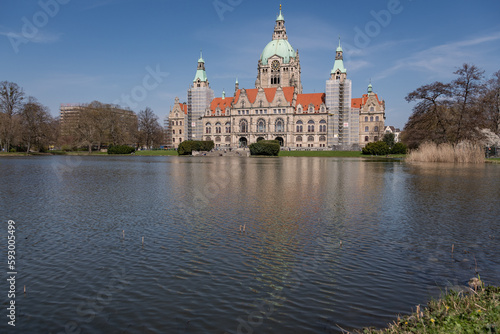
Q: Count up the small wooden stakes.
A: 7